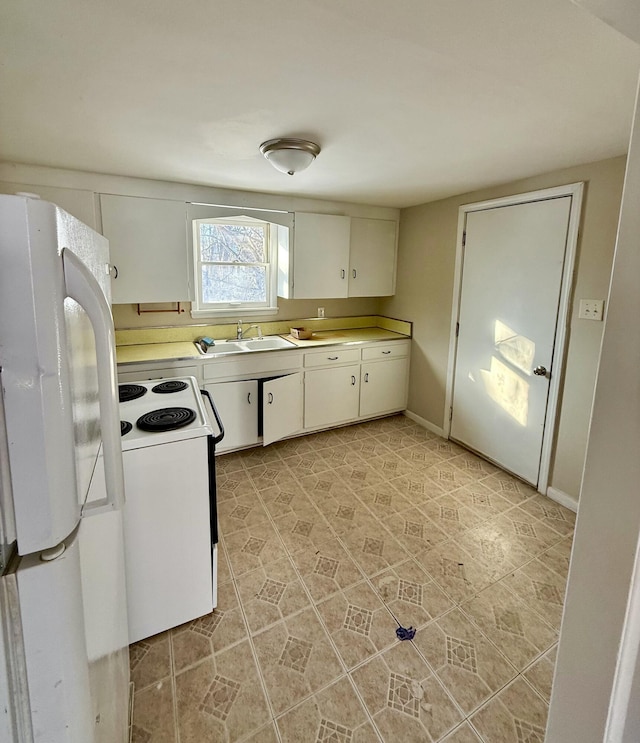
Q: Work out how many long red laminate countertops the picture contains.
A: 0